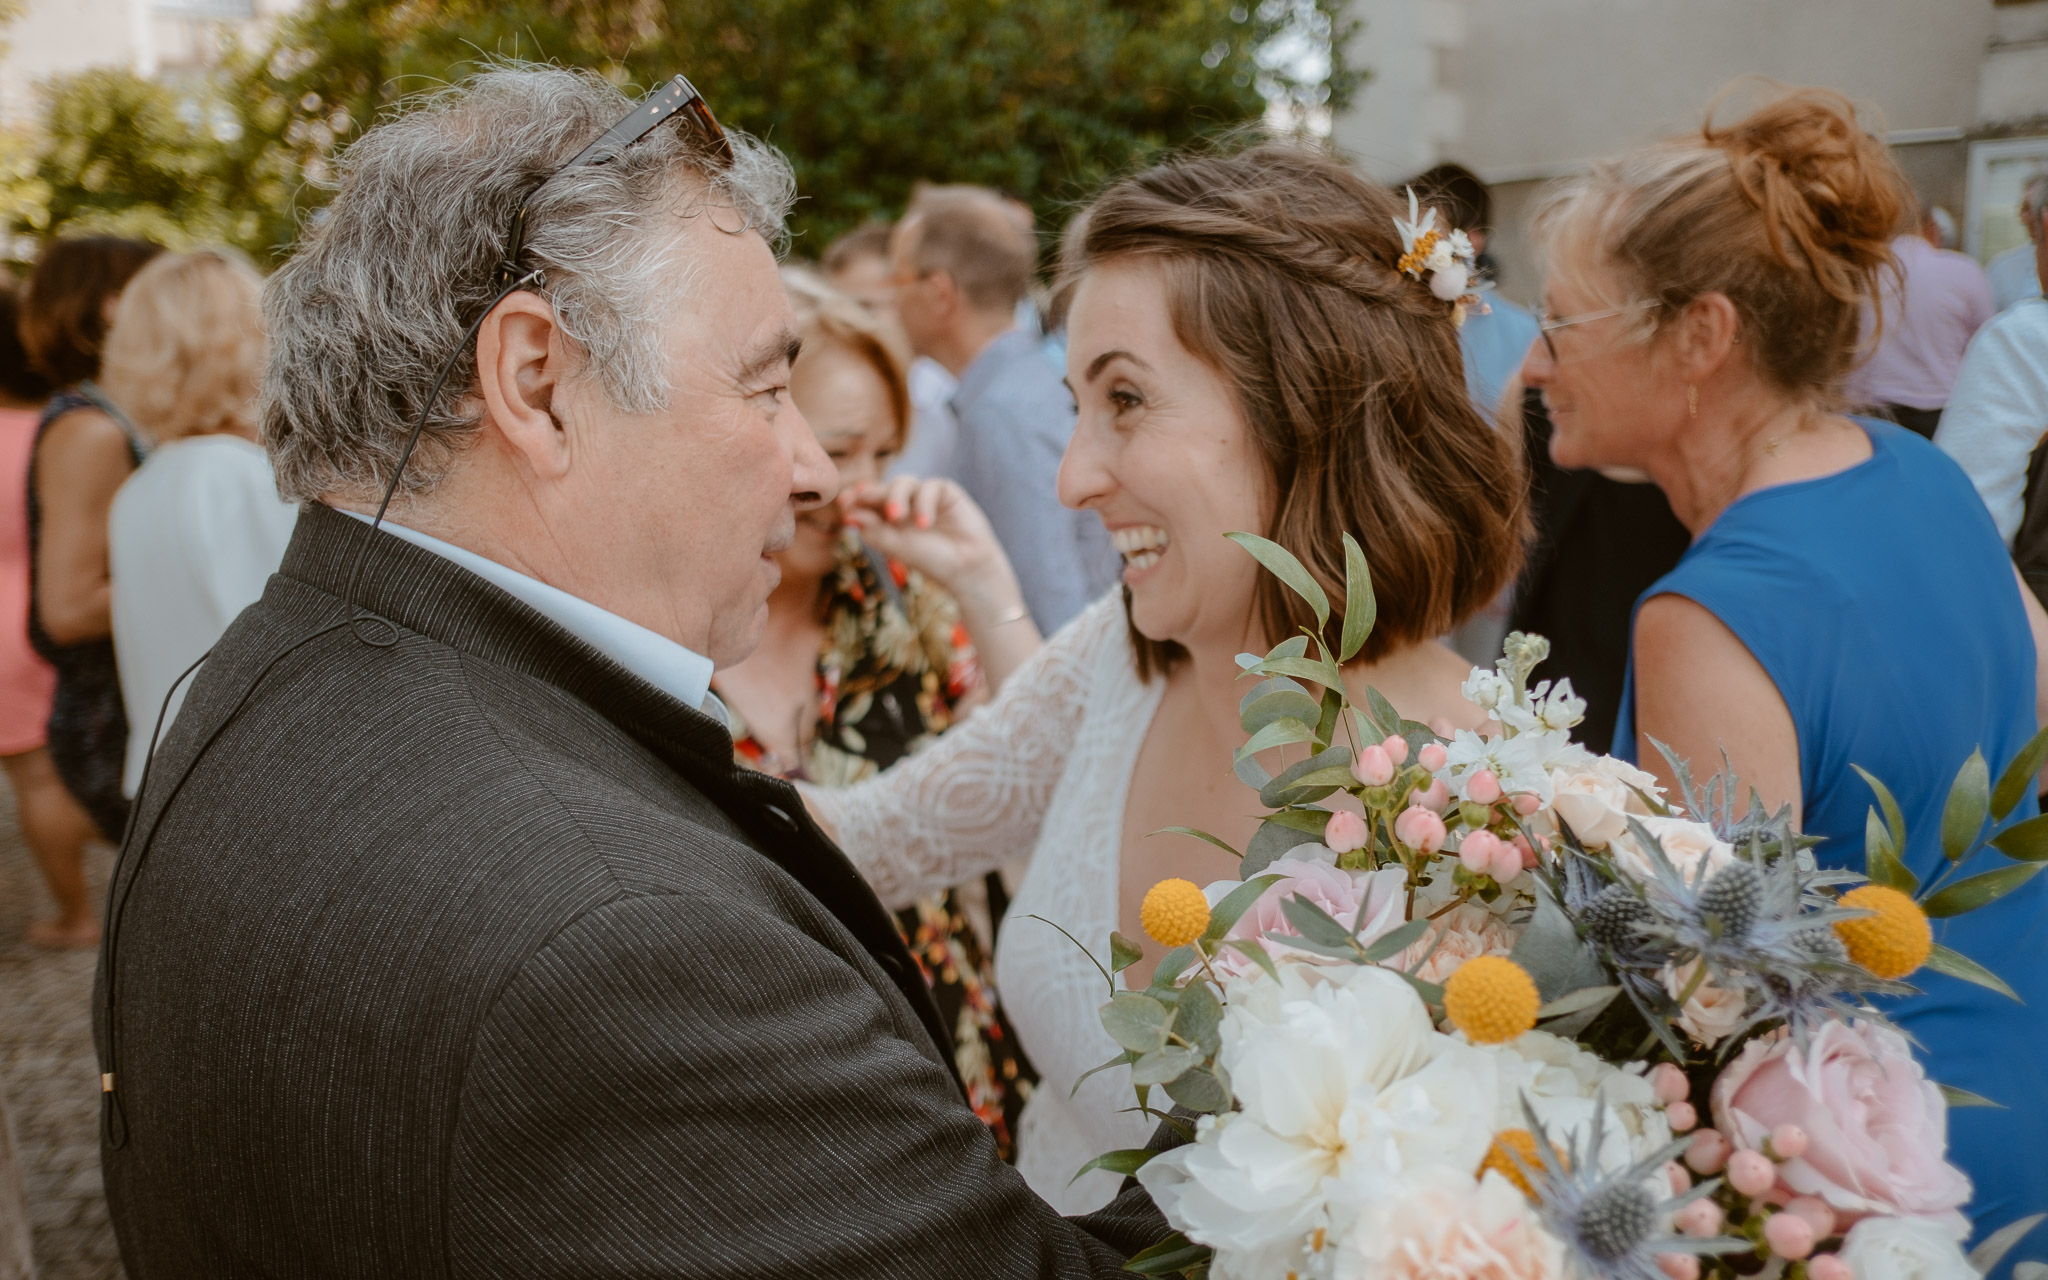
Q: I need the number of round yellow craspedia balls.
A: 4